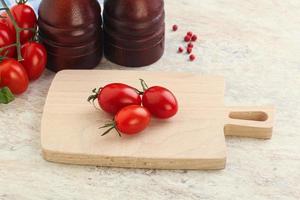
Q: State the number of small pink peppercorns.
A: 8